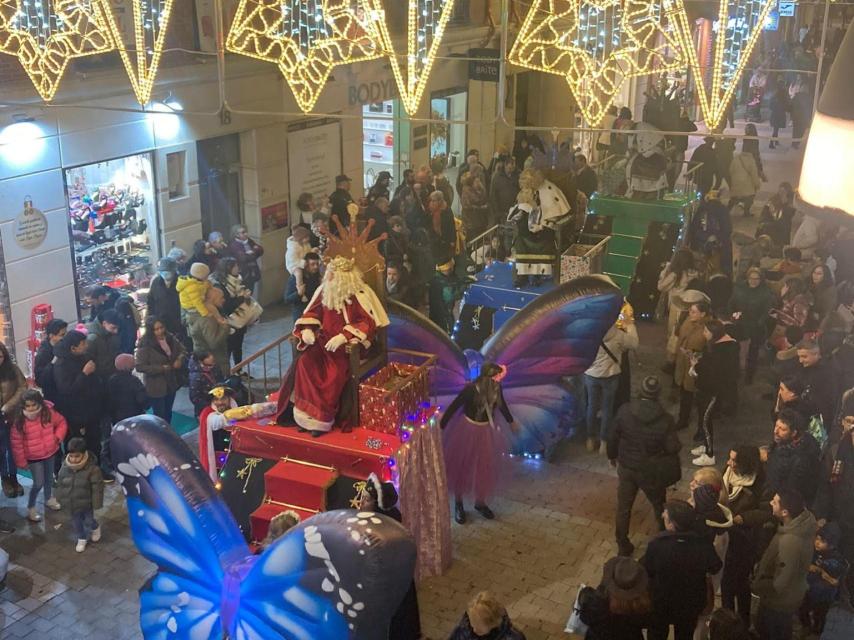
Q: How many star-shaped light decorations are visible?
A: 3